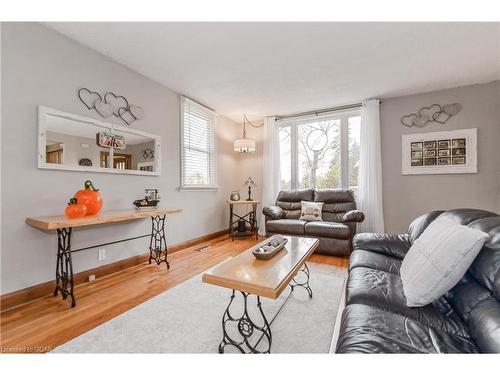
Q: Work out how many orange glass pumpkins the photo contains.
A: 2